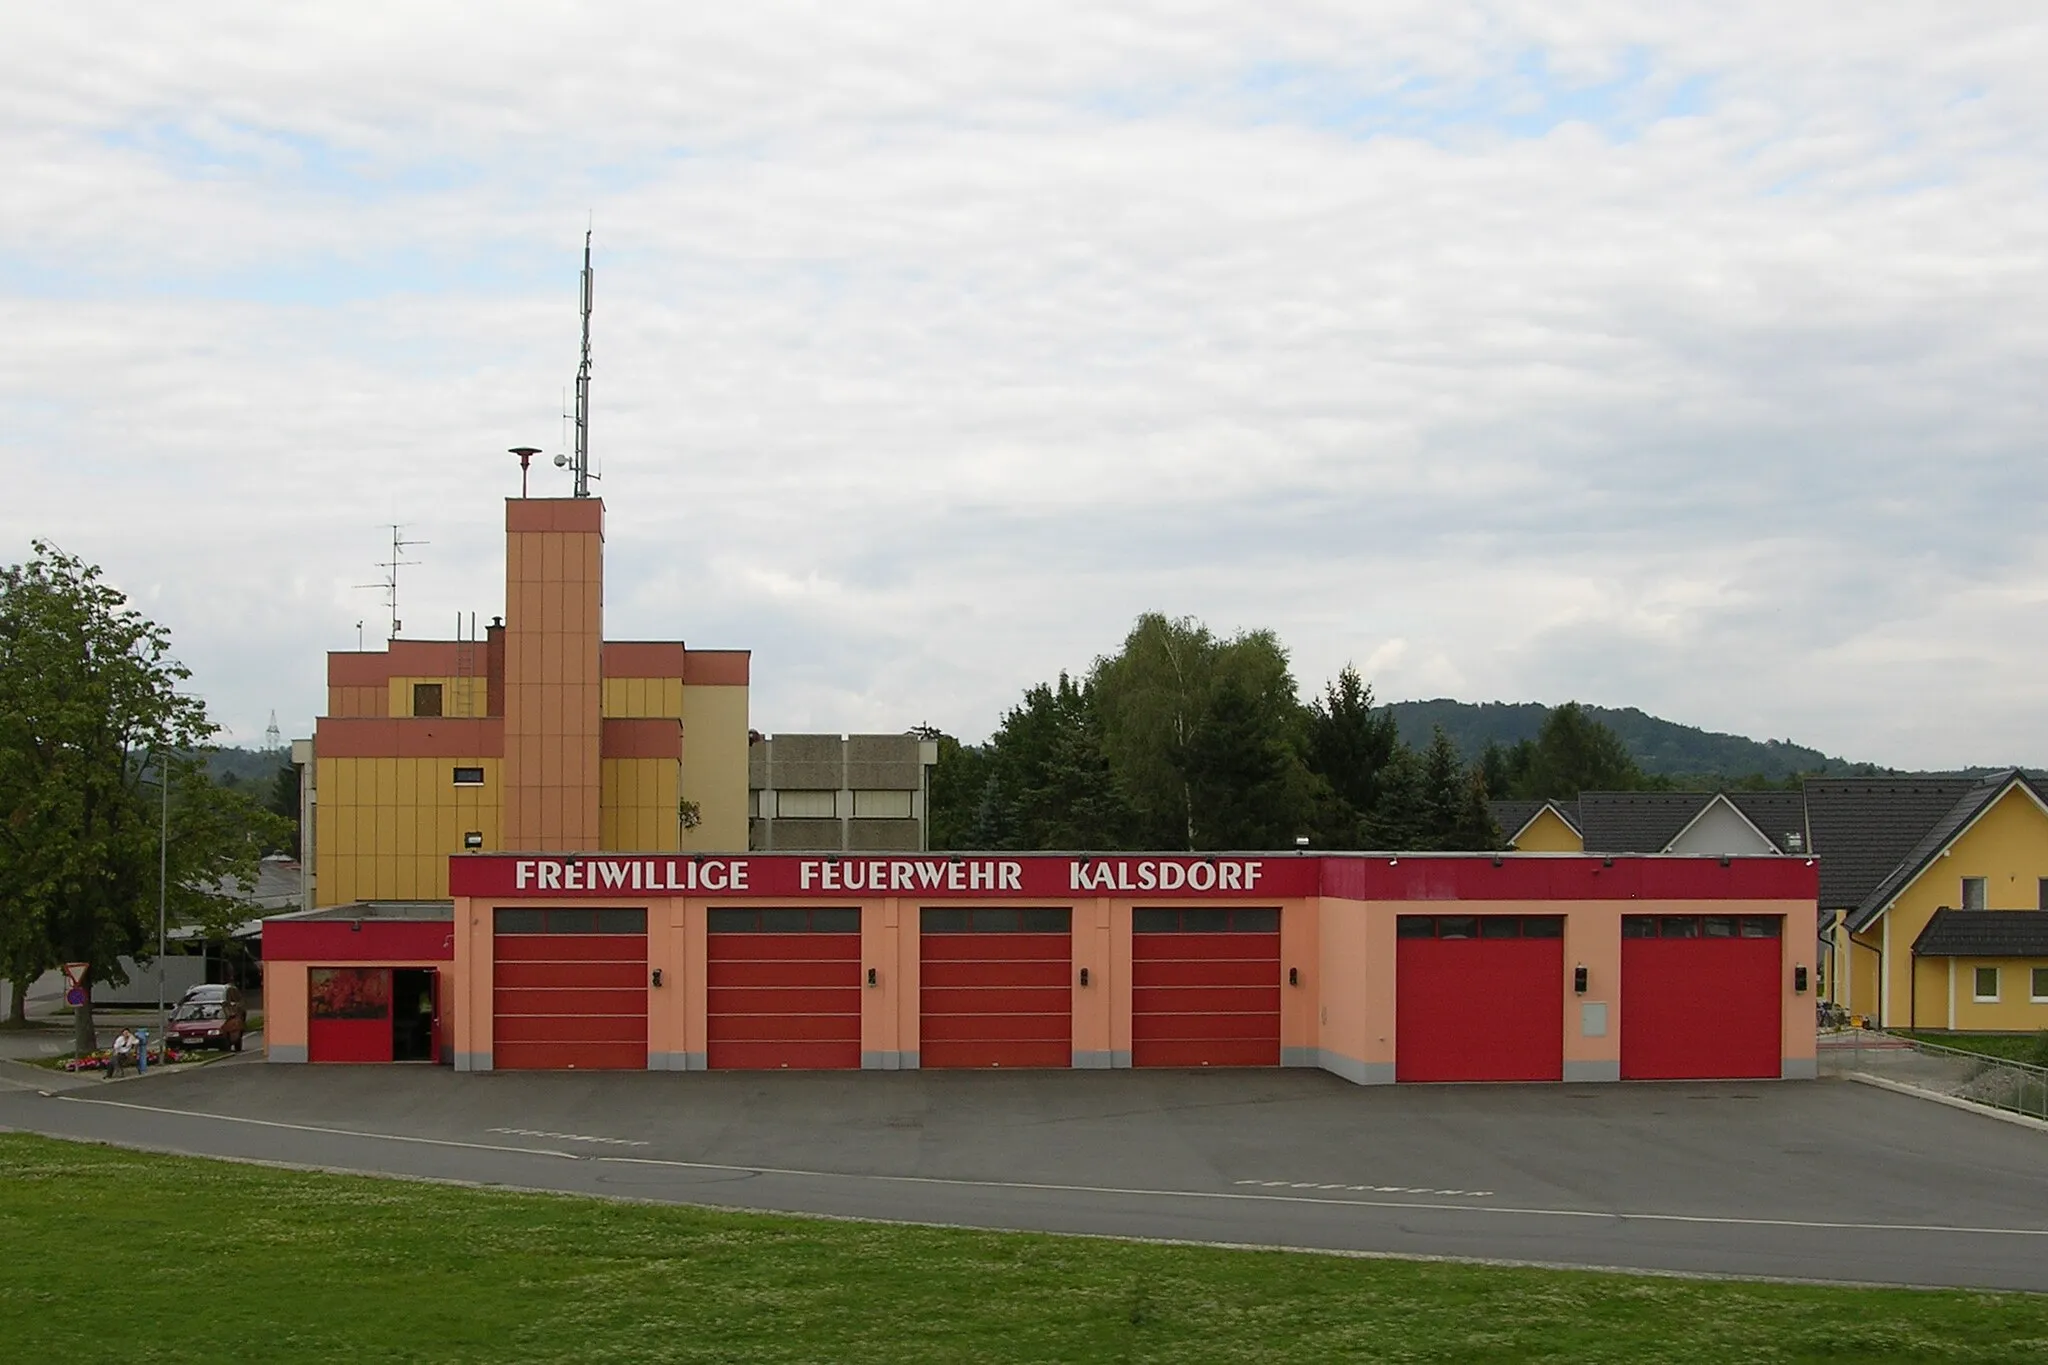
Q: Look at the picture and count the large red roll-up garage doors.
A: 6